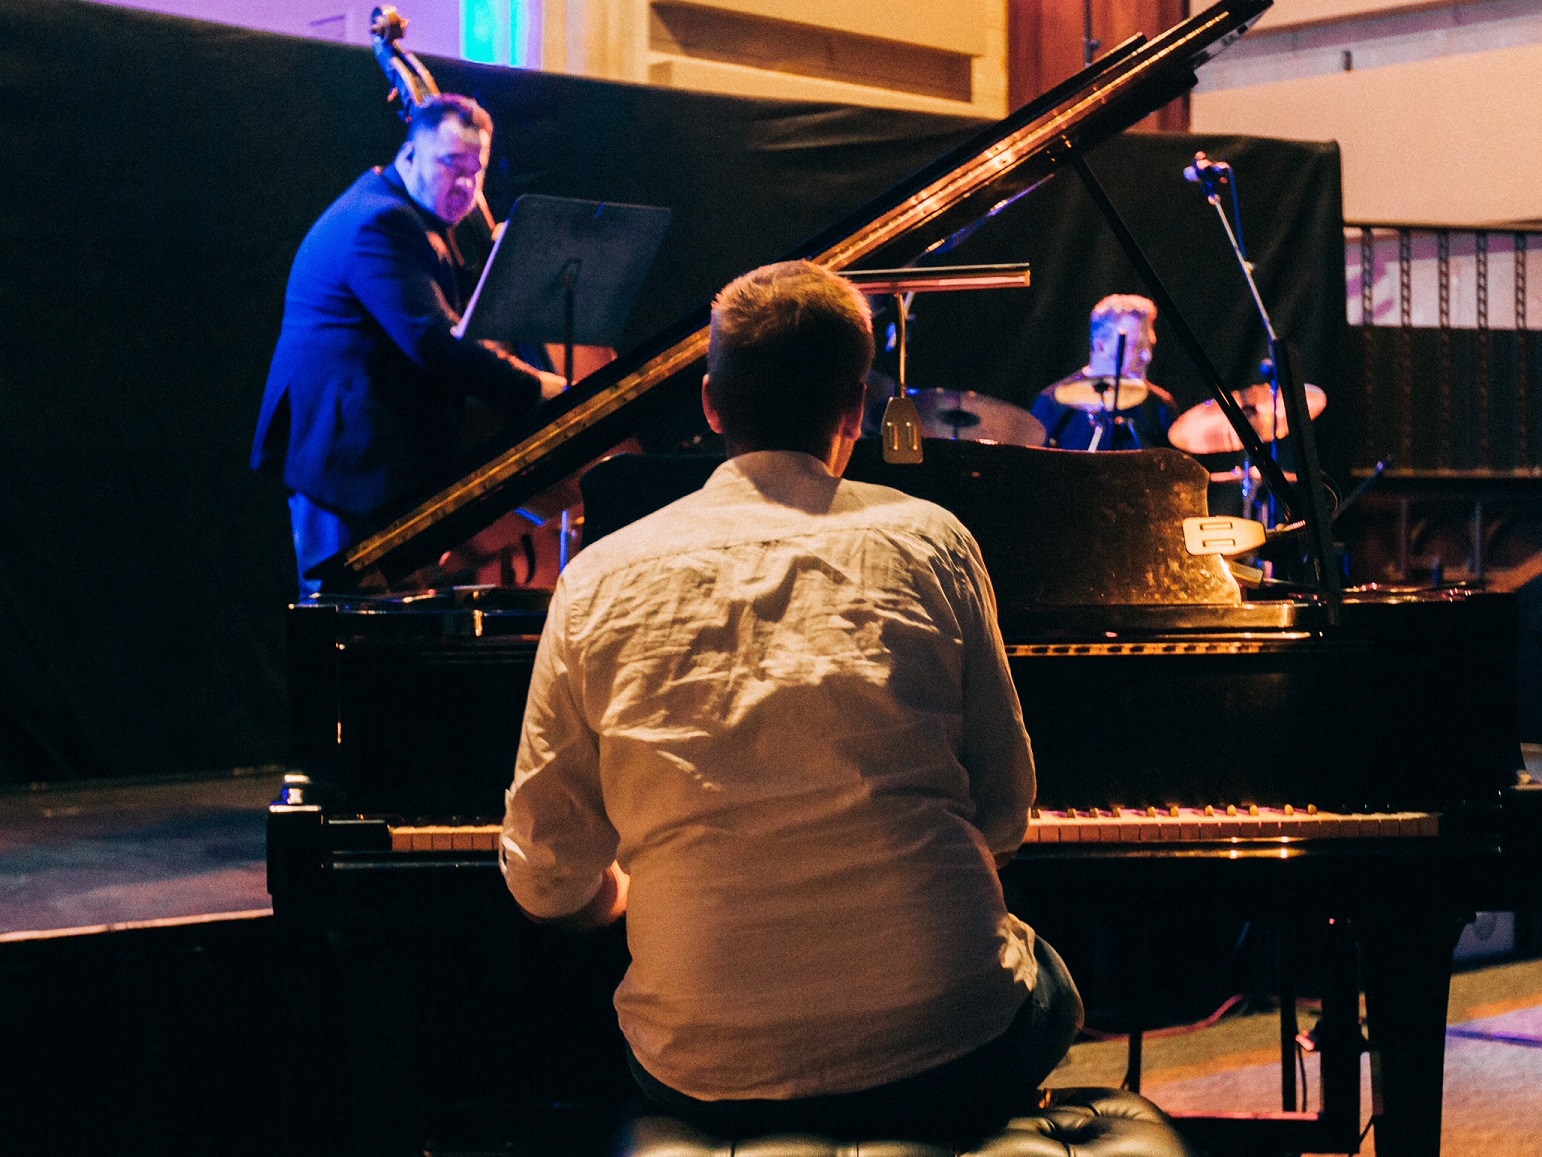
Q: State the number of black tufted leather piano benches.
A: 1